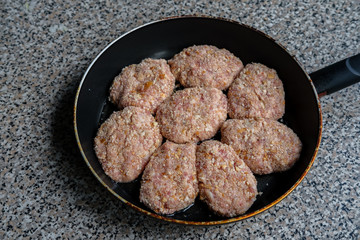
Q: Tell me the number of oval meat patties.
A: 8